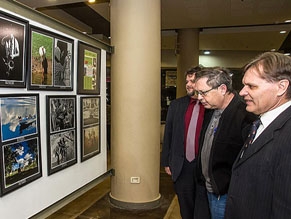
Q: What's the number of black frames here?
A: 6